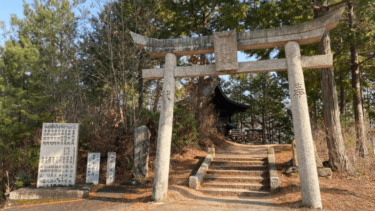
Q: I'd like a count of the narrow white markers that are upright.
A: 2